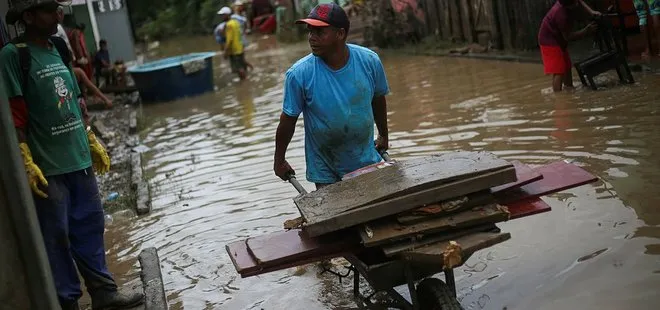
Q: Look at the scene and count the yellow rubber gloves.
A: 2